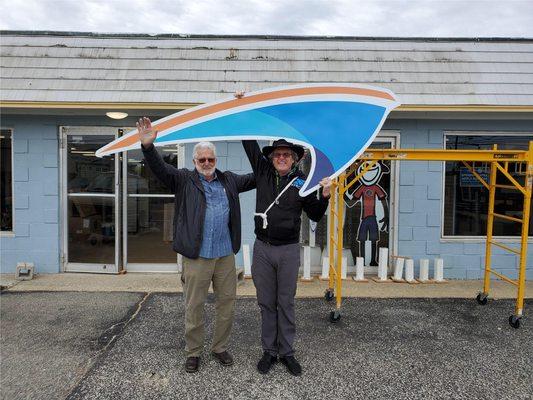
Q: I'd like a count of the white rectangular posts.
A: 10